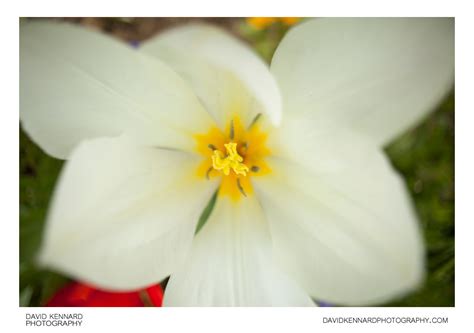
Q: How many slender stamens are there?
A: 6